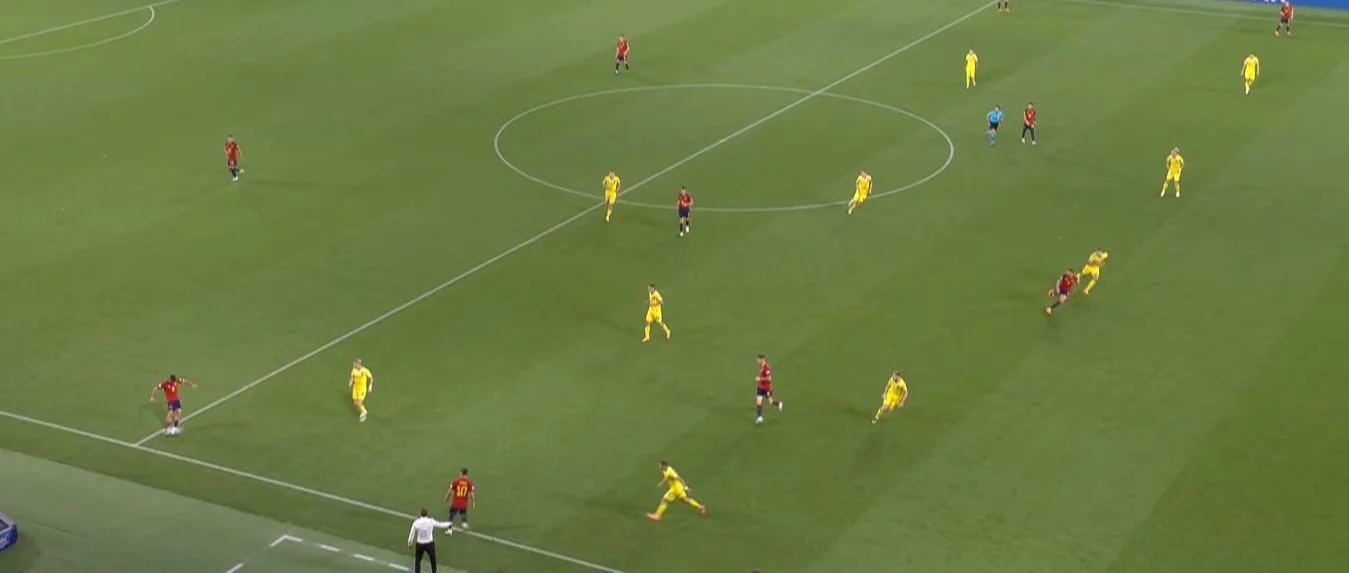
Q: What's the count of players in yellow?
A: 10